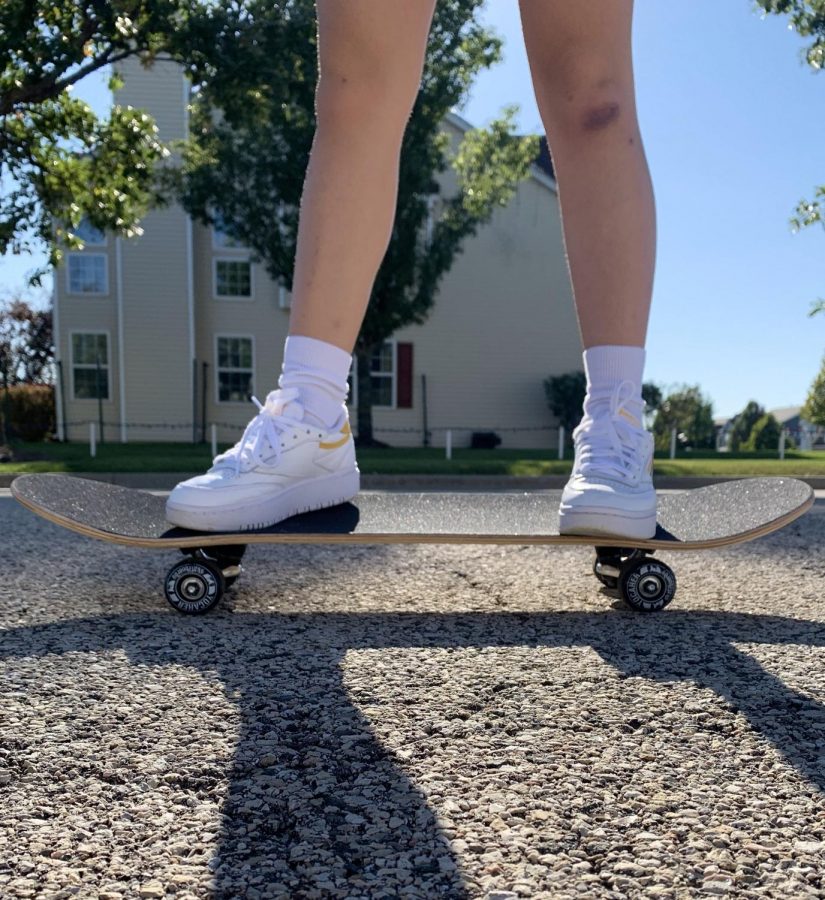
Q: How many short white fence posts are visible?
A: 6